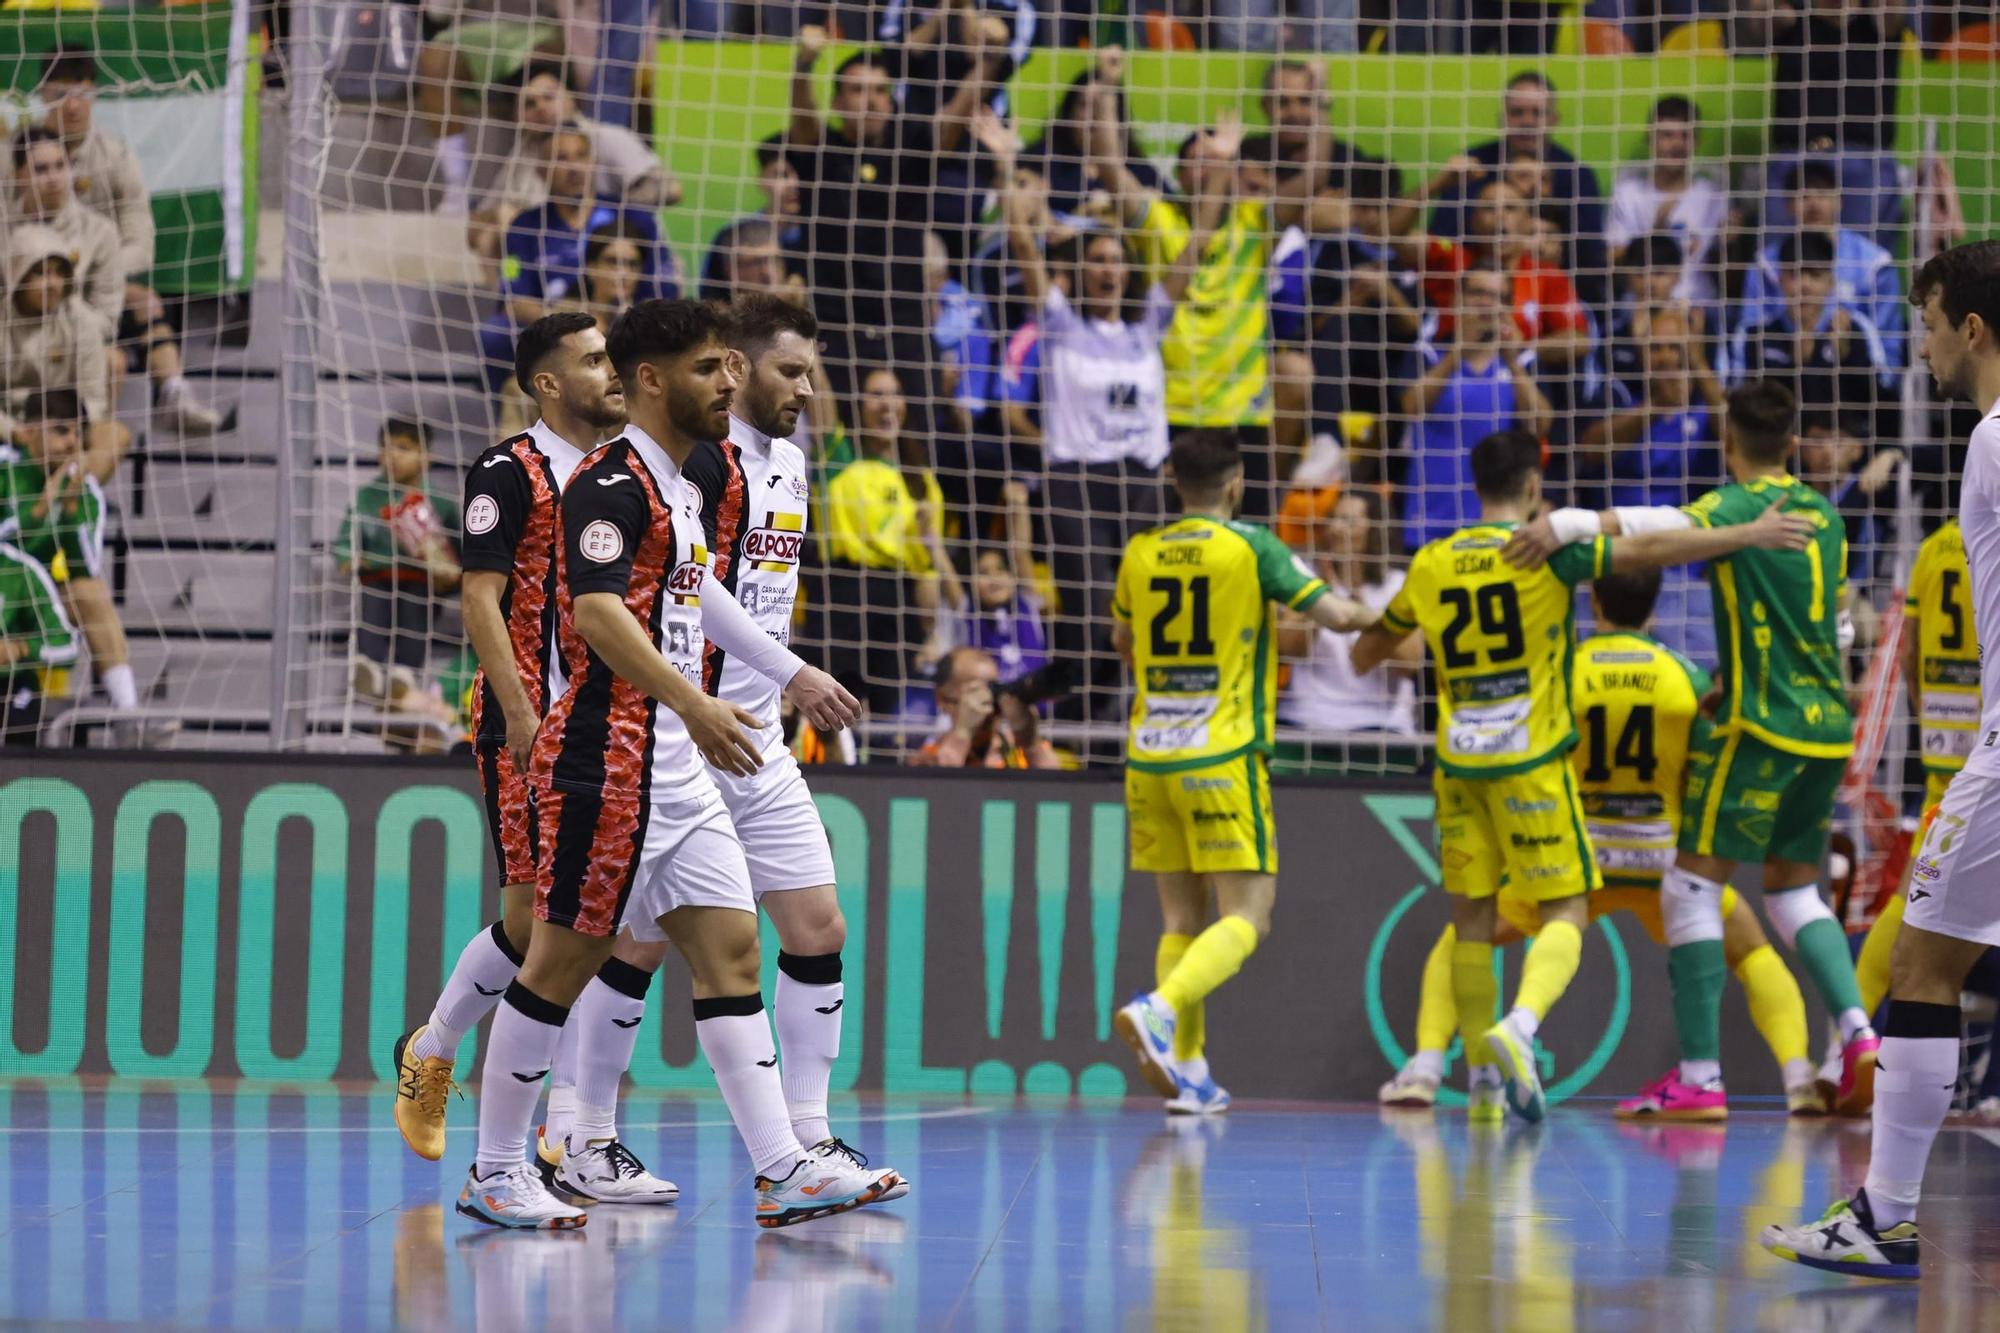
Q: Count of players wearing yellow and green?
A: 5